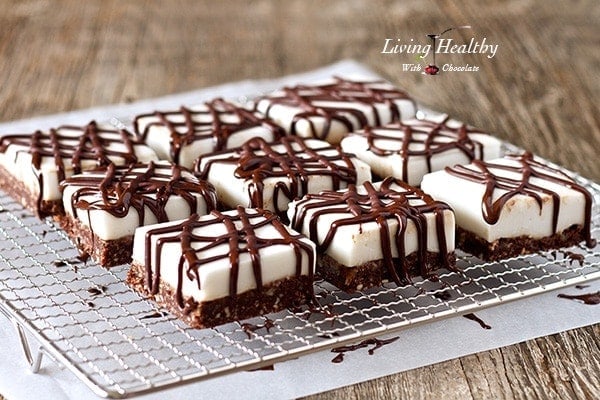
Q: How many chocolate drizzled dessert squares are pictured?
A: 9